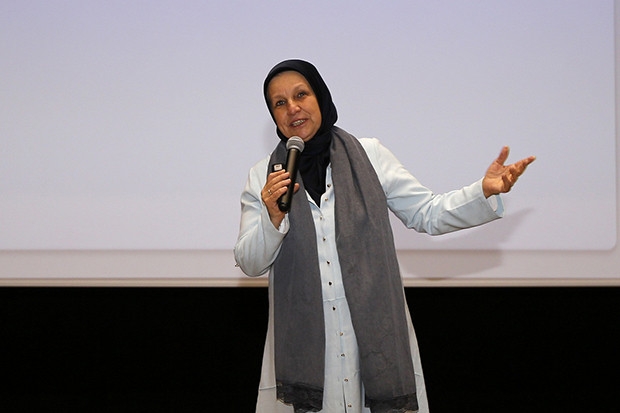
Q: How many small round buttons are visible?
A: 11